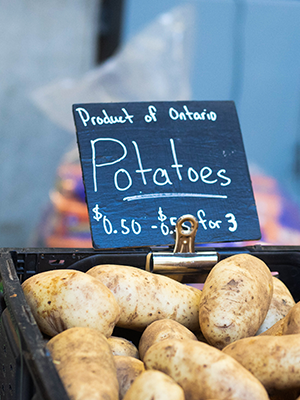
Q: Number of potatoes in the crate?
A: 12